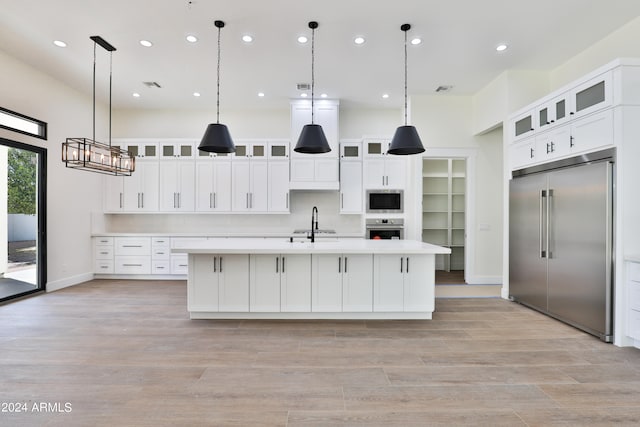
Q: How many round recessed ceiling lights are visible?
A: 14